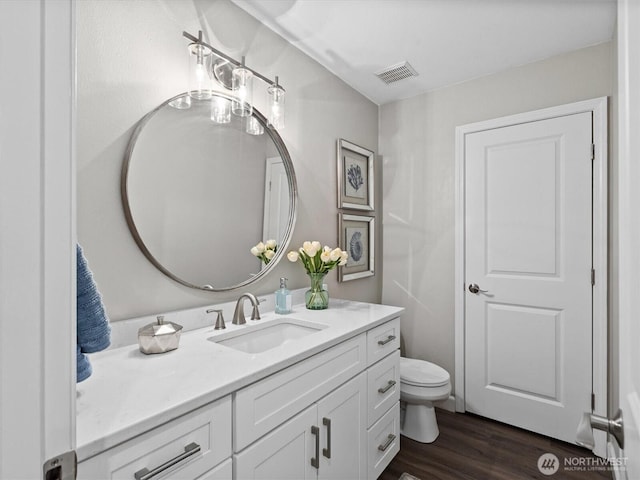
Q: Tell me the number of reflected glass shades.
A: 3